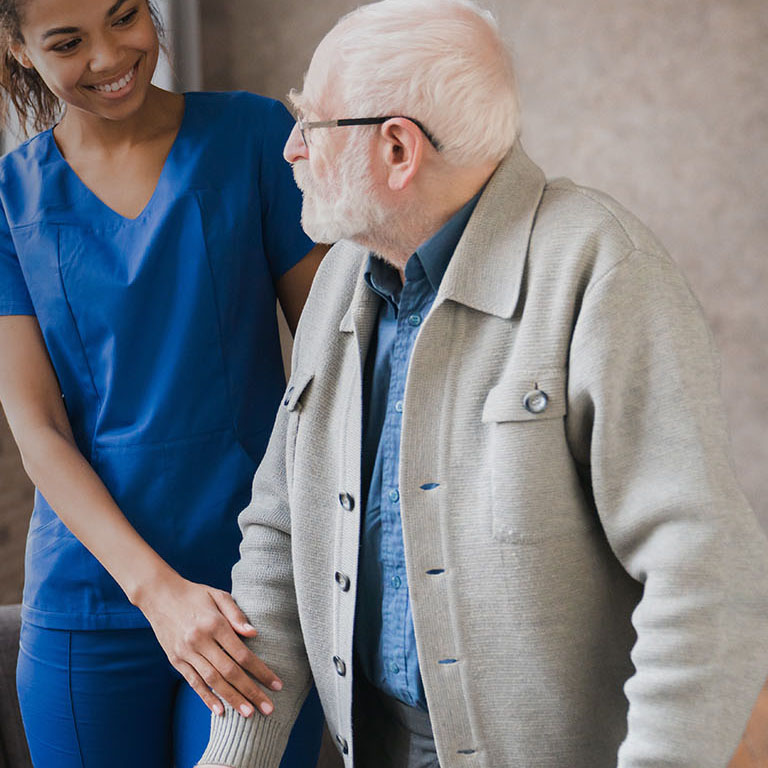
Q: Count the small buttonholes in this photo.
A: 4